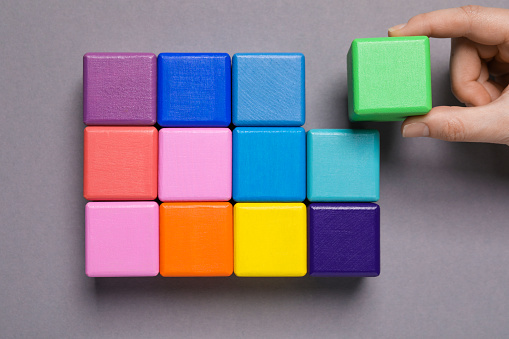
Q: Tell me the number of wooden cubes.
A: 12